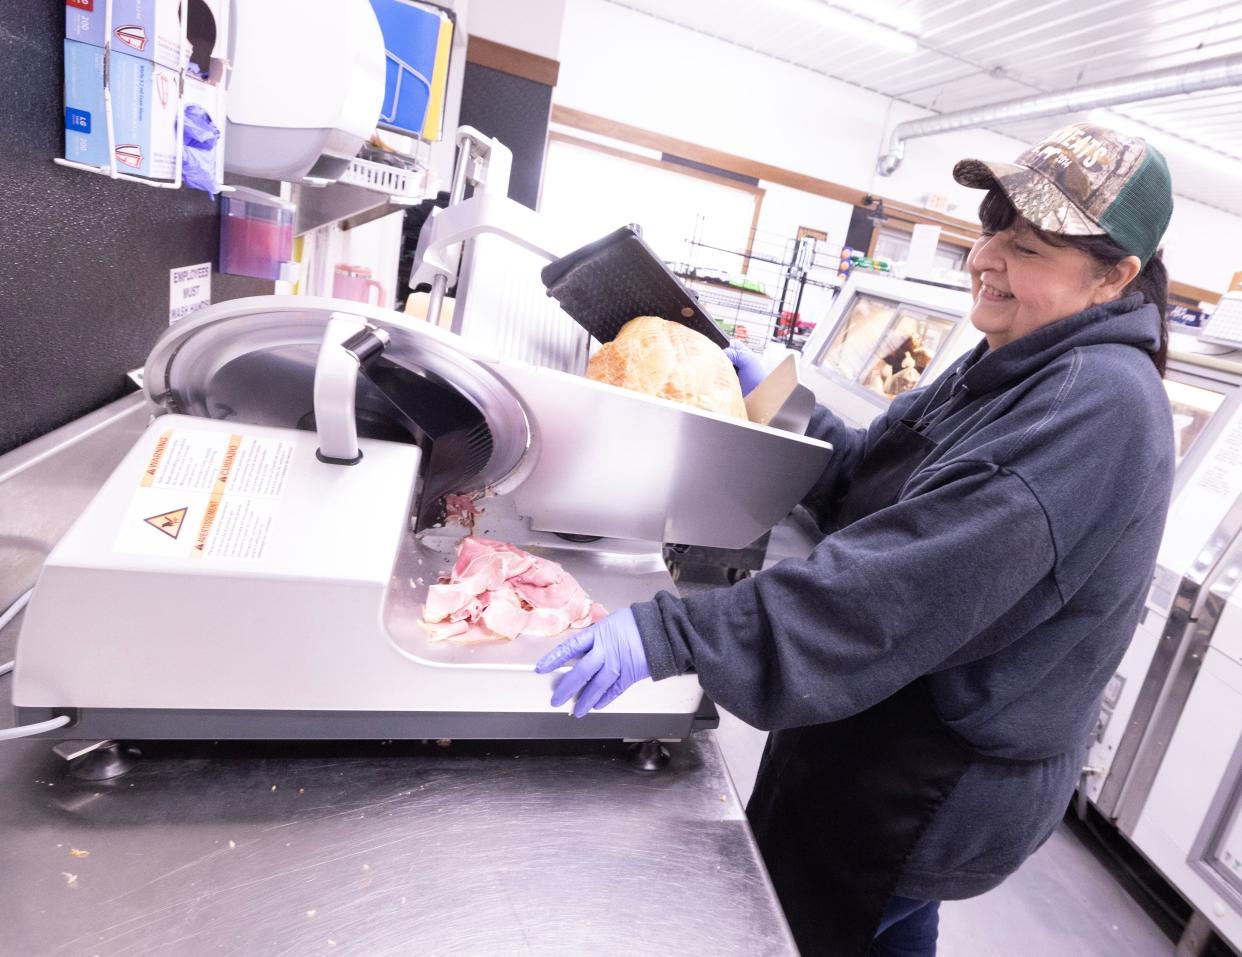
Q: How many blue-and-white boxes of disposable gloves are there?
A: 2